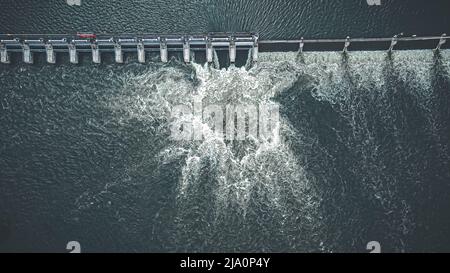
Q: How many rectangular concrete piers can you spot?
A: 12